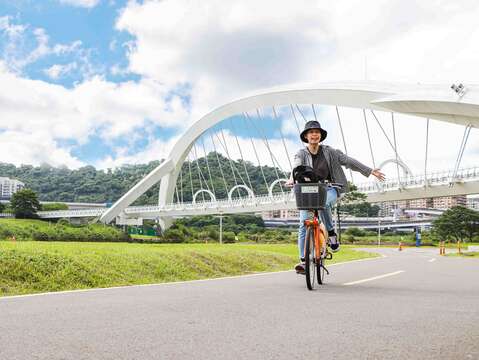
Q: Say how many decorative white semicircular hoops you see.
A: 4